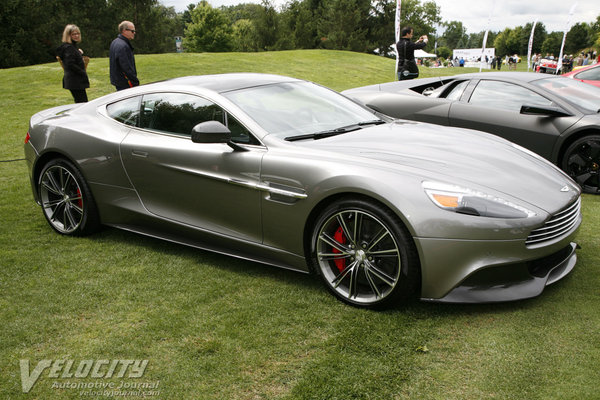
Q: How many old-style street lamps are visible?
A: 0